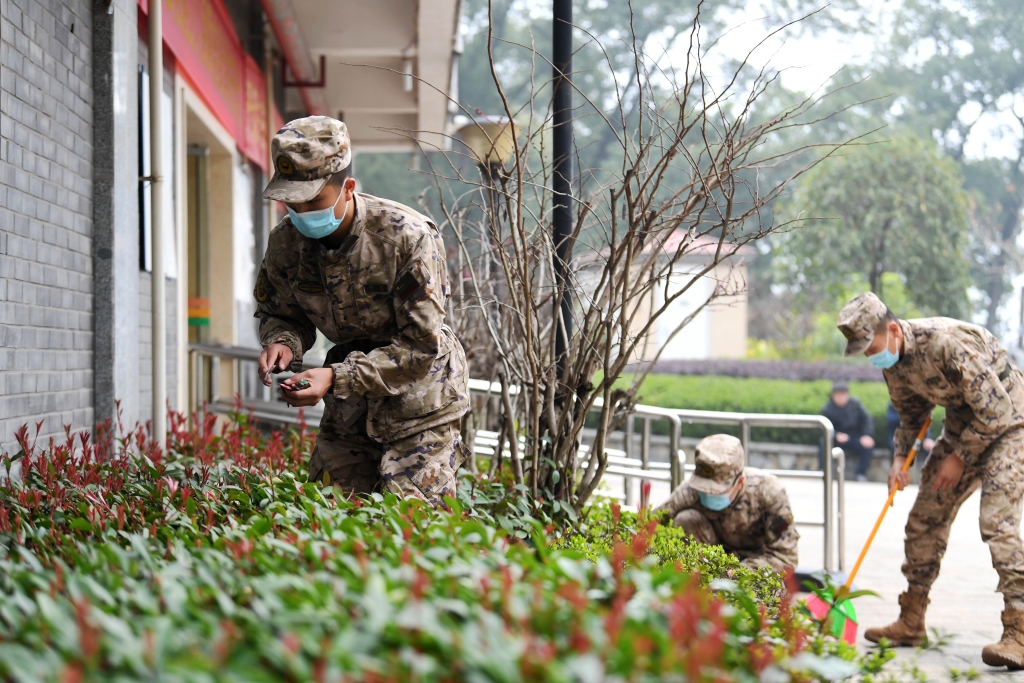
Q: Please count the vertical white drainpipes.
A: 1